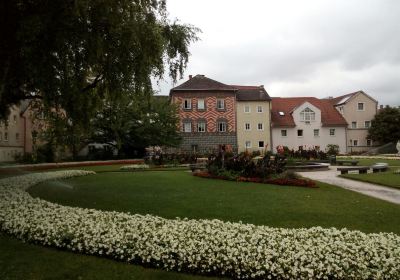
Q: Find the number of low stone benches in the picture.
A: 3